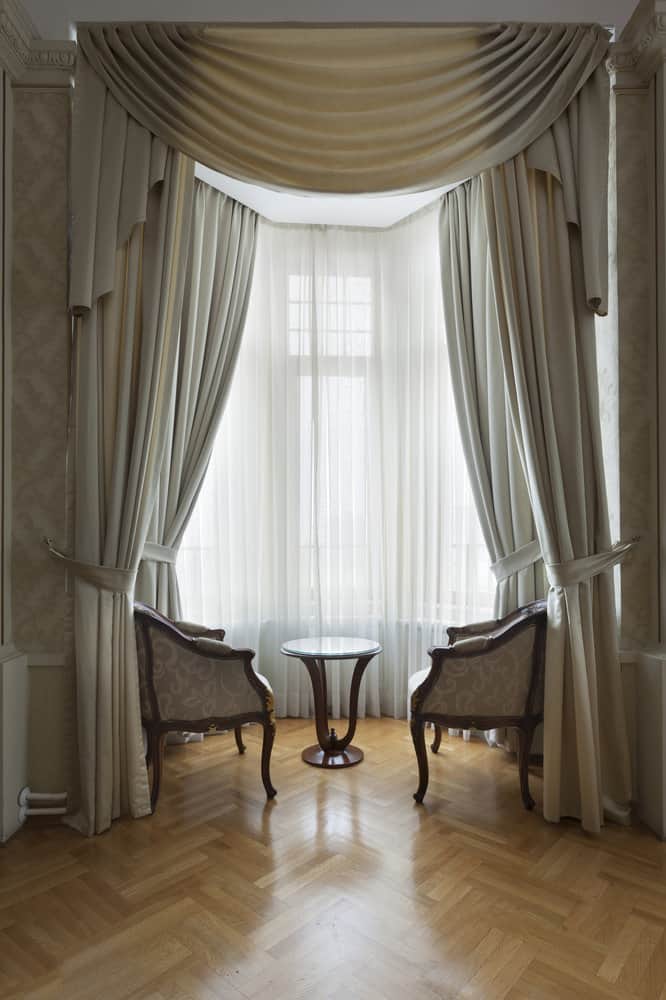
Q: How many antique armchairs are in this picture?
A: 2